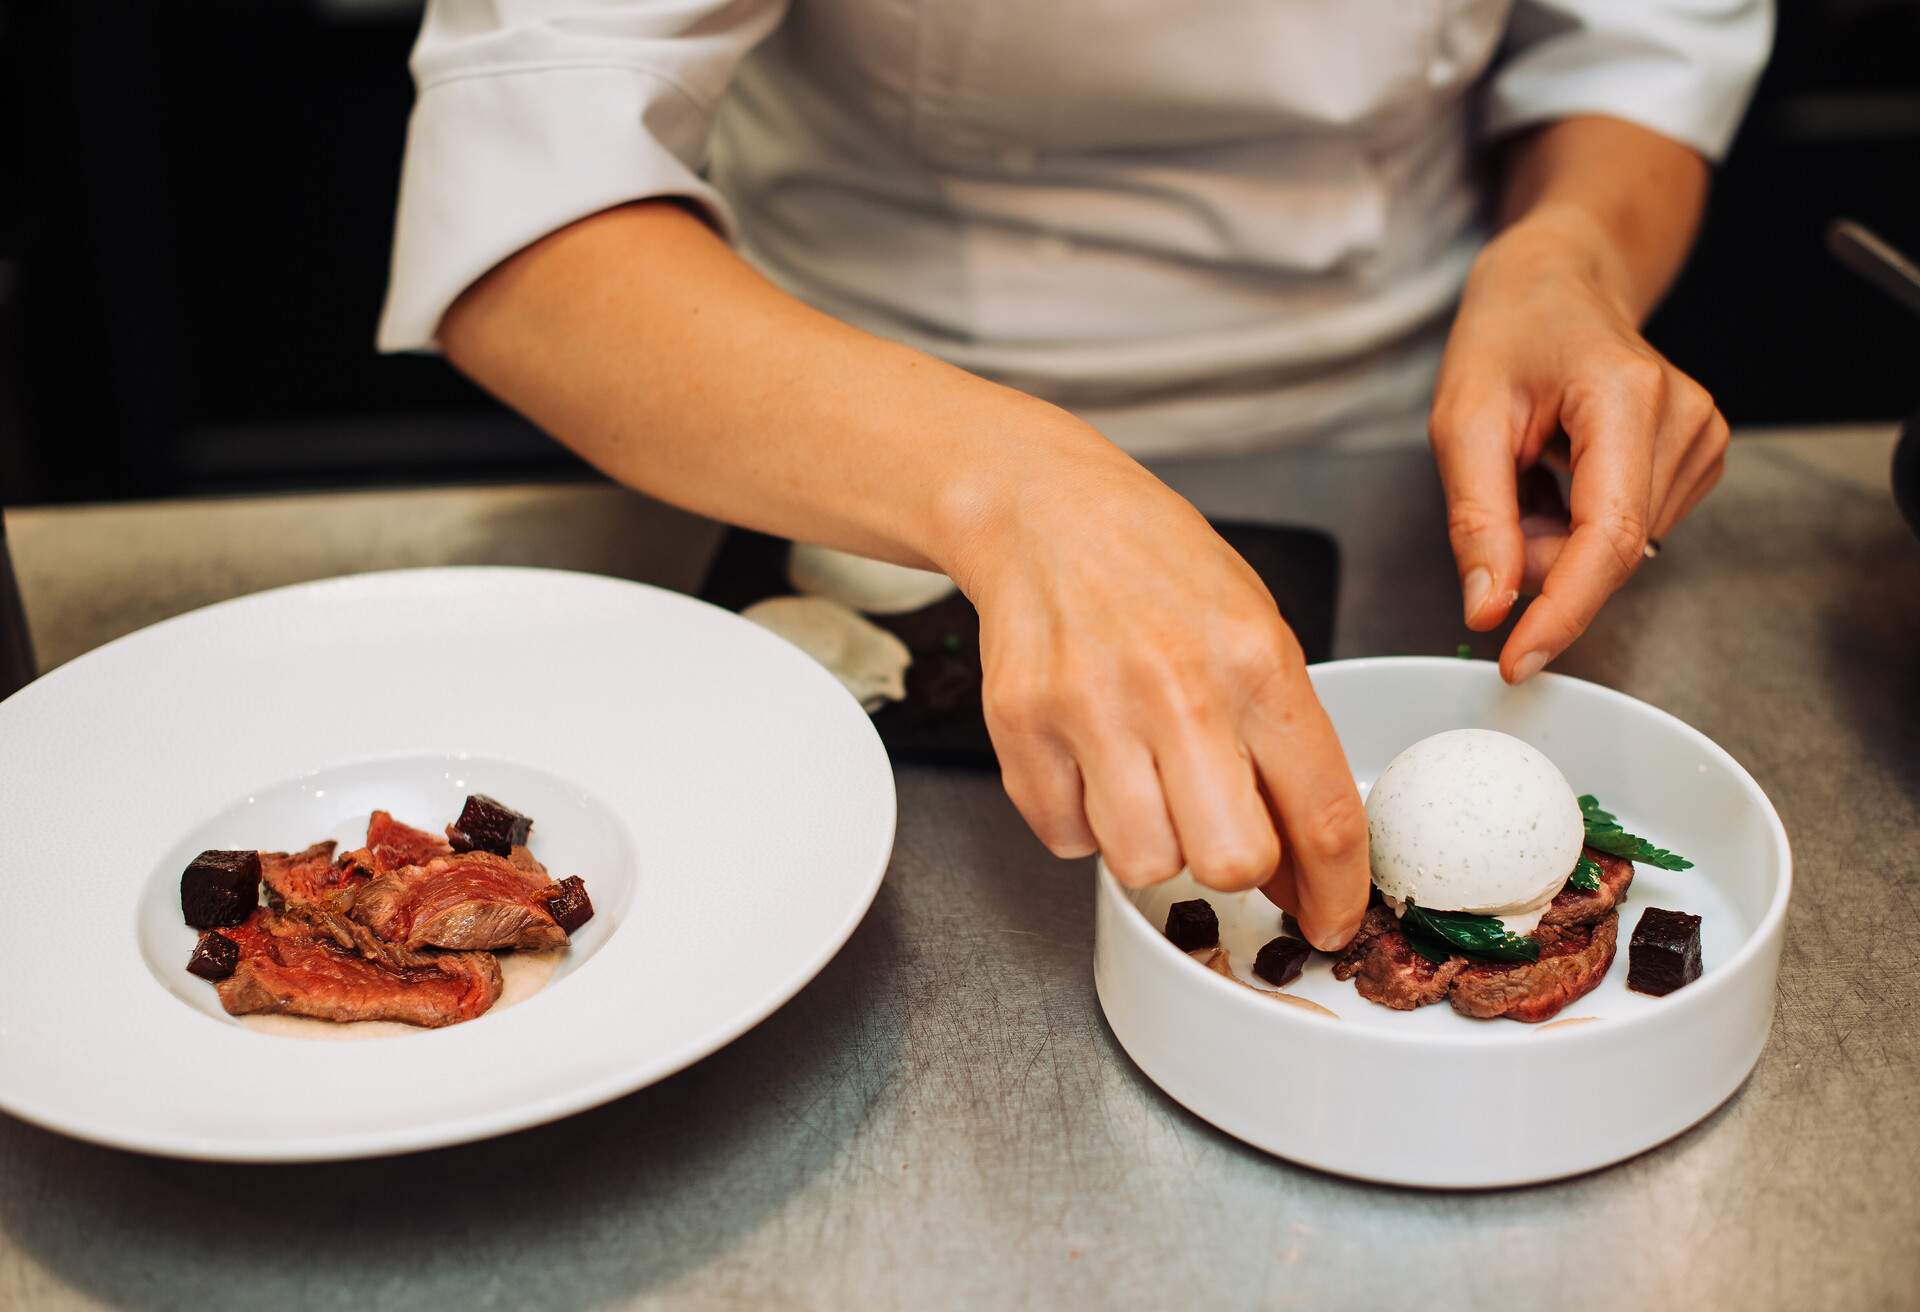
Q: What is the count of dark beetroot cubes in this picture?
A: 7